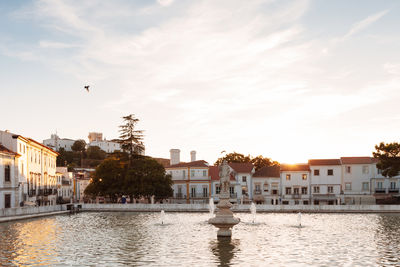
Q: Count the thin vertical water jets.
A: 4